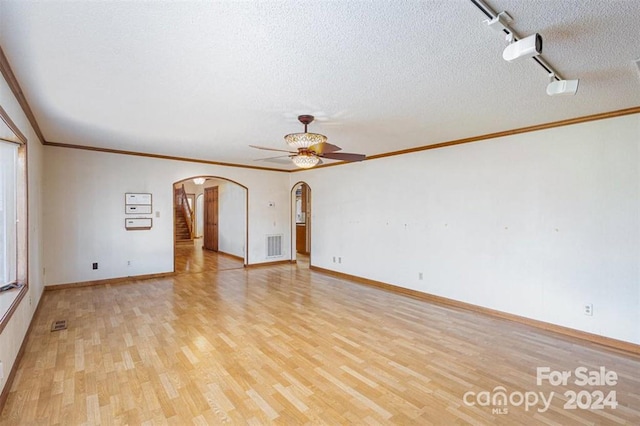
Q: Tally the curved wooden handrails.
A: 1